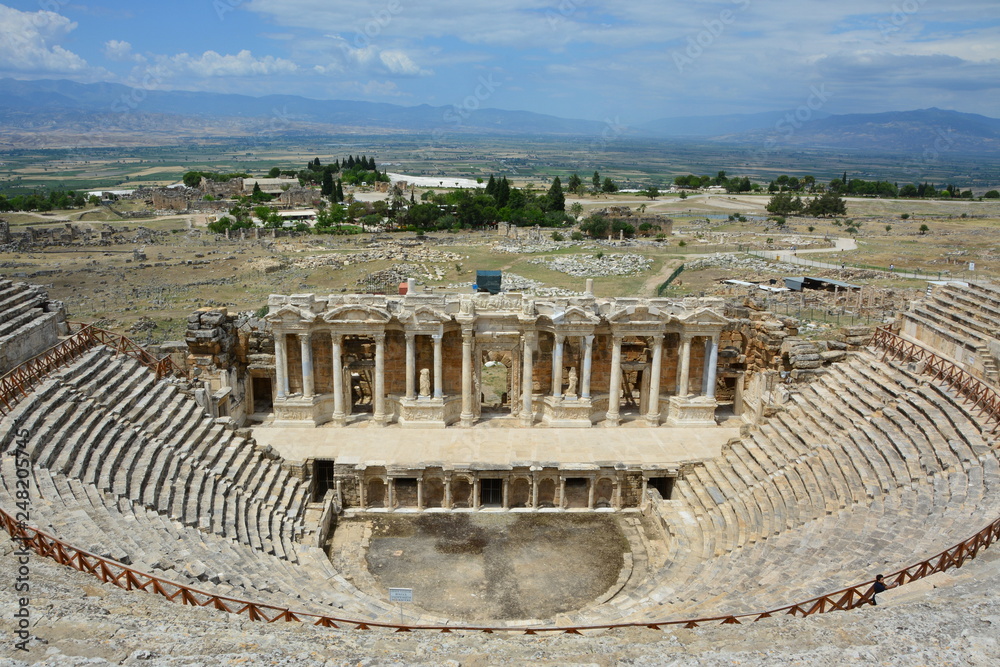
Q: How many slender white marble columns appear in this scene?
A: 14